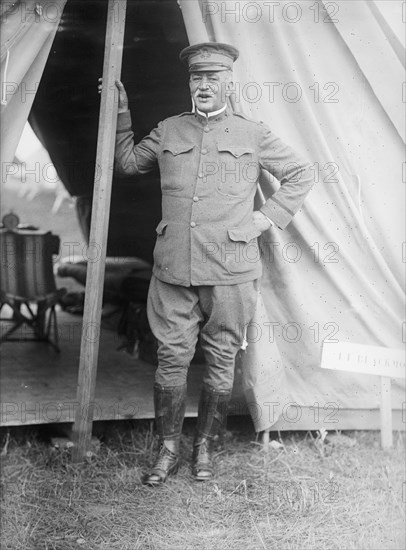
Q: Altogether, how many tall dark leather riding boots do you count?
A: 2